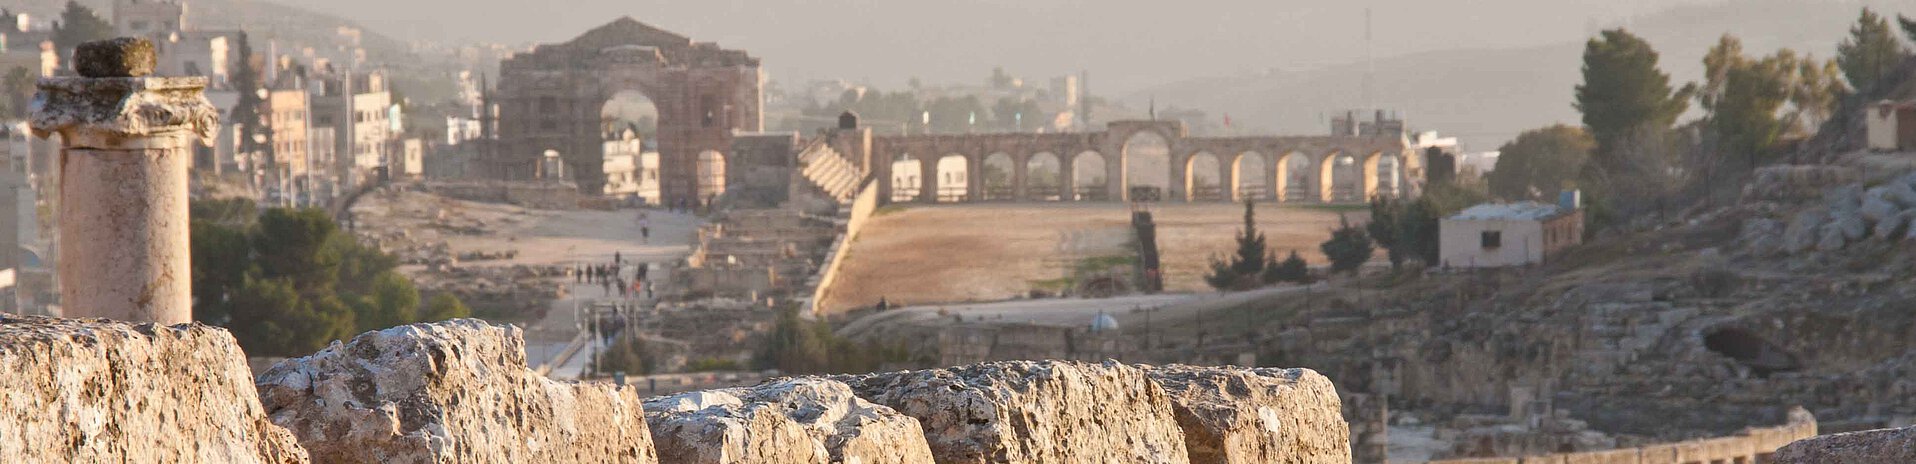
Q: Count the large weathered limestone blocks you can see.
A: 5